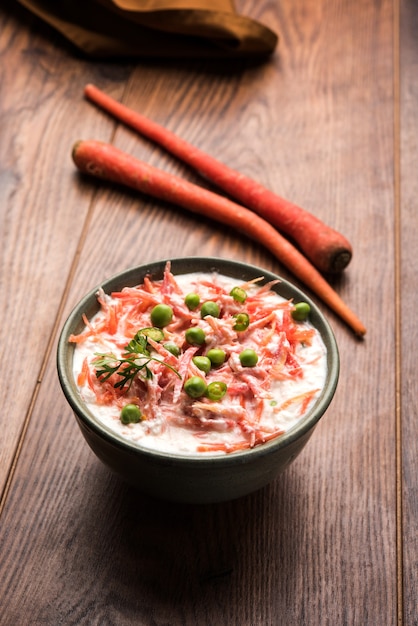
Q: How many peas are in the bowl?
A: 11